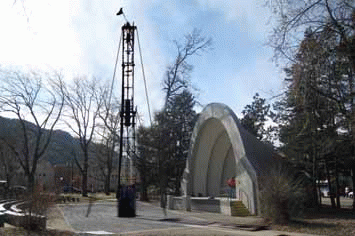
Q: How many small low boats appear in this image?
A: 0